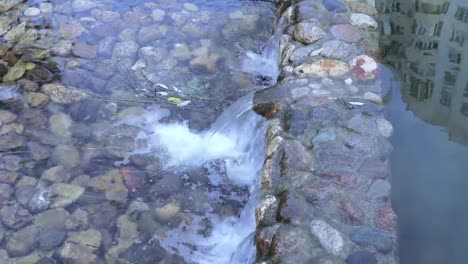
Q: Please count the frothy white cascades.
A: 3